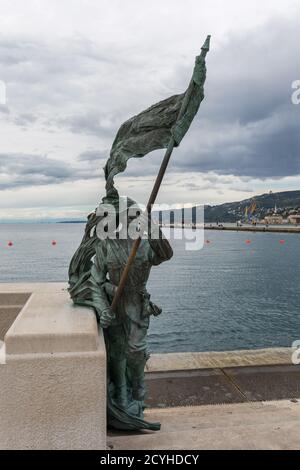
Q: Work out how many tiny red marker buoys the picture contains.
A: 5